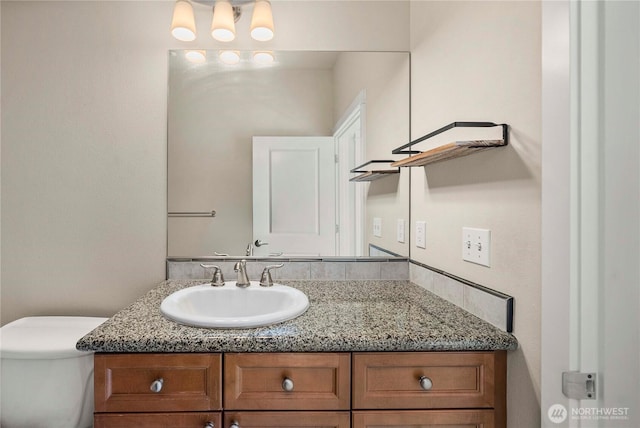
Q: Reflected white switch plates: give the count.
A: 2